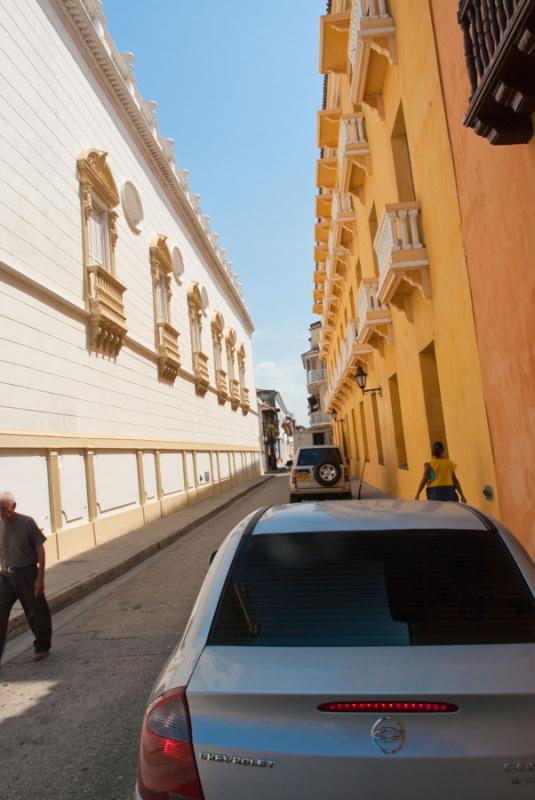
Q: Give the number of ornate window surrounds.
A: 6